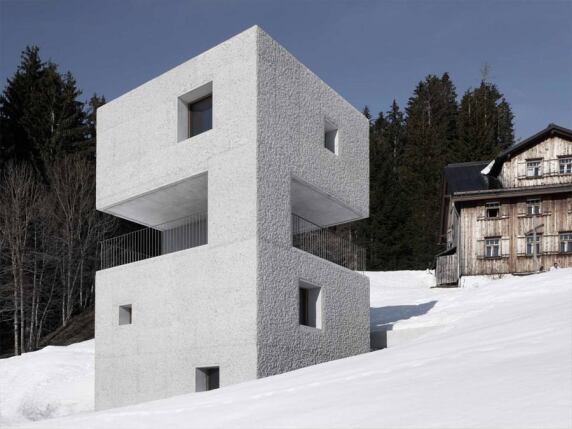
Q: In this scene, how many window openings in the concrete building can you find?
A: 5